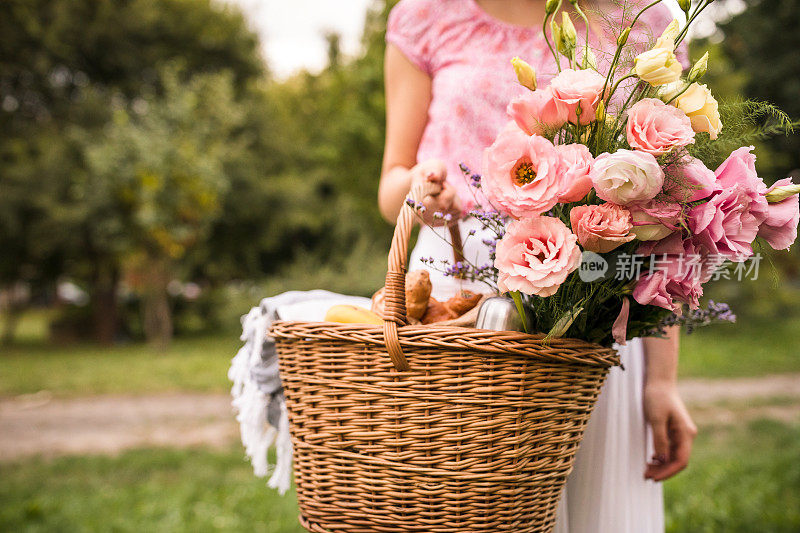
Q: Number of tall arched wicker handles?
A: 1